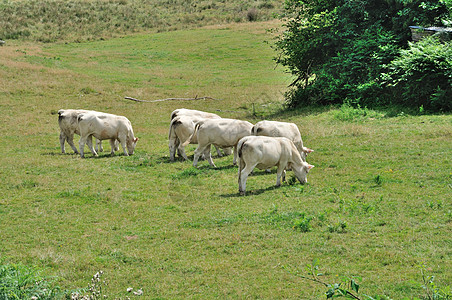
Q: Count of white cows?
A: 7